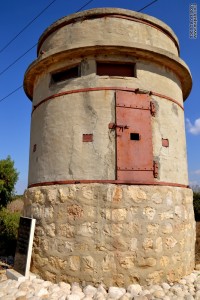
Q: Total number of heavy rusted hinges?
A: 2